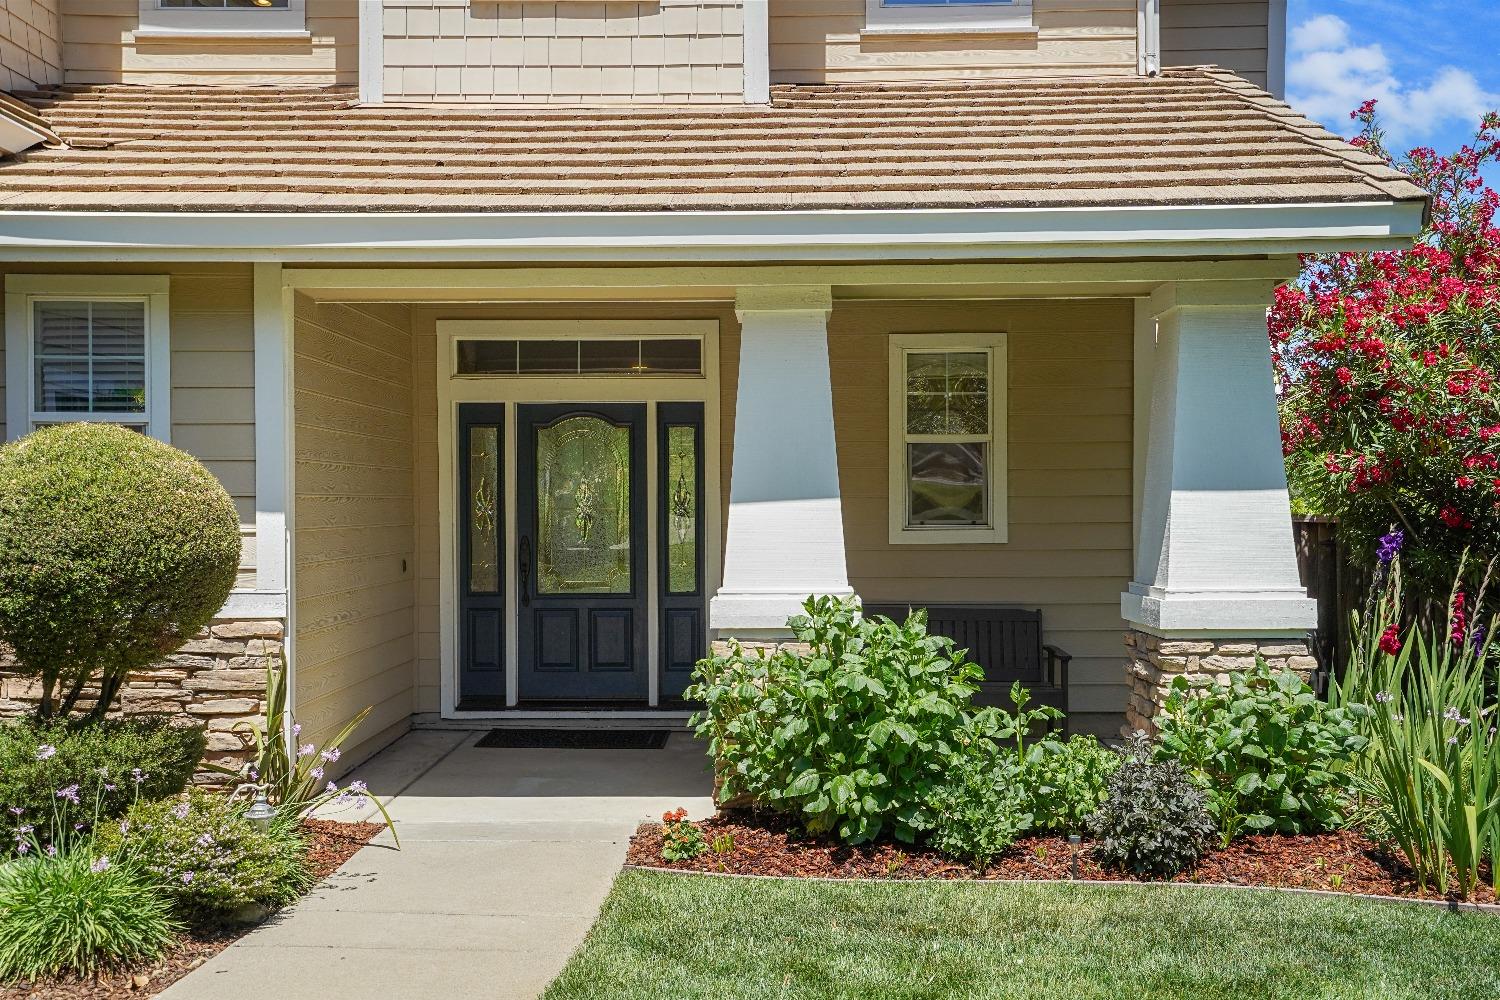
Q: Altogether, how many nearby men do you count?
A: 0